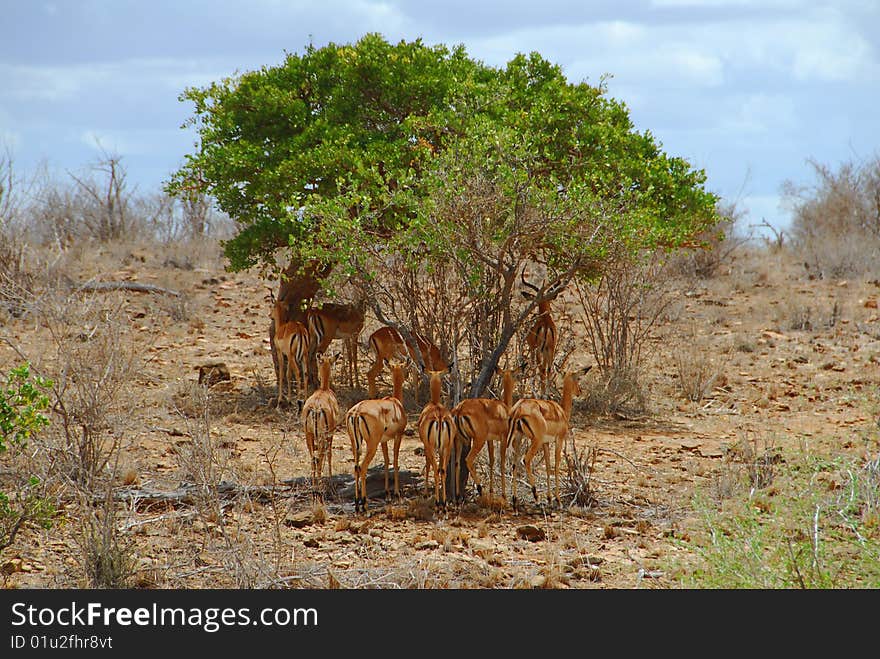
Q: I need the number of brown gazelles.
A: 9